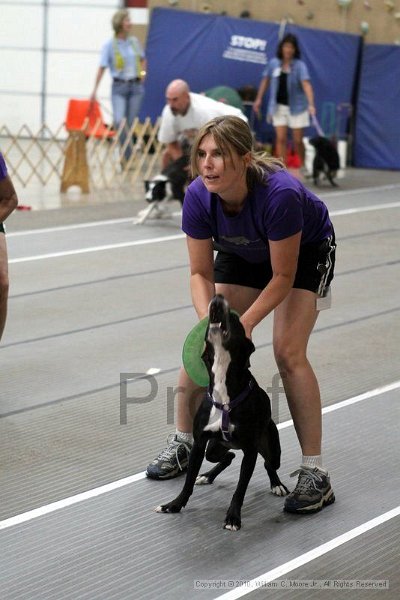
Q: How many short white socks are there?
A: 2